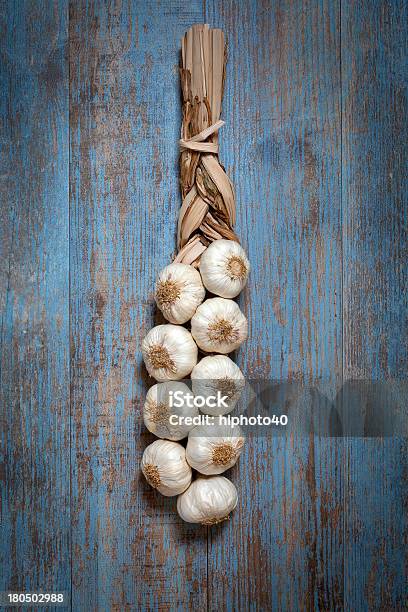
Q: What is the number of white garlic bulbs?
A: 9